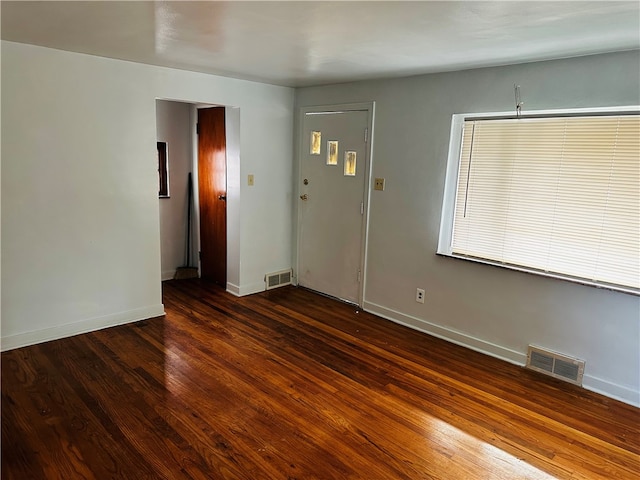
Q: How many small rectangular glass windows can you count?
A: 3